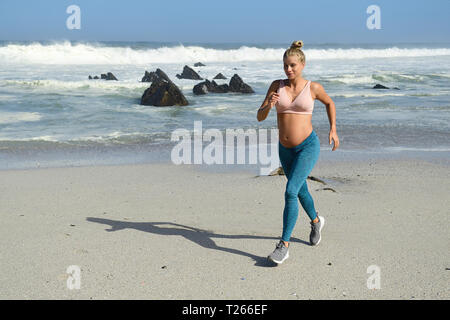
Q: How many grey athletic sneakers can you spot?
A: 2